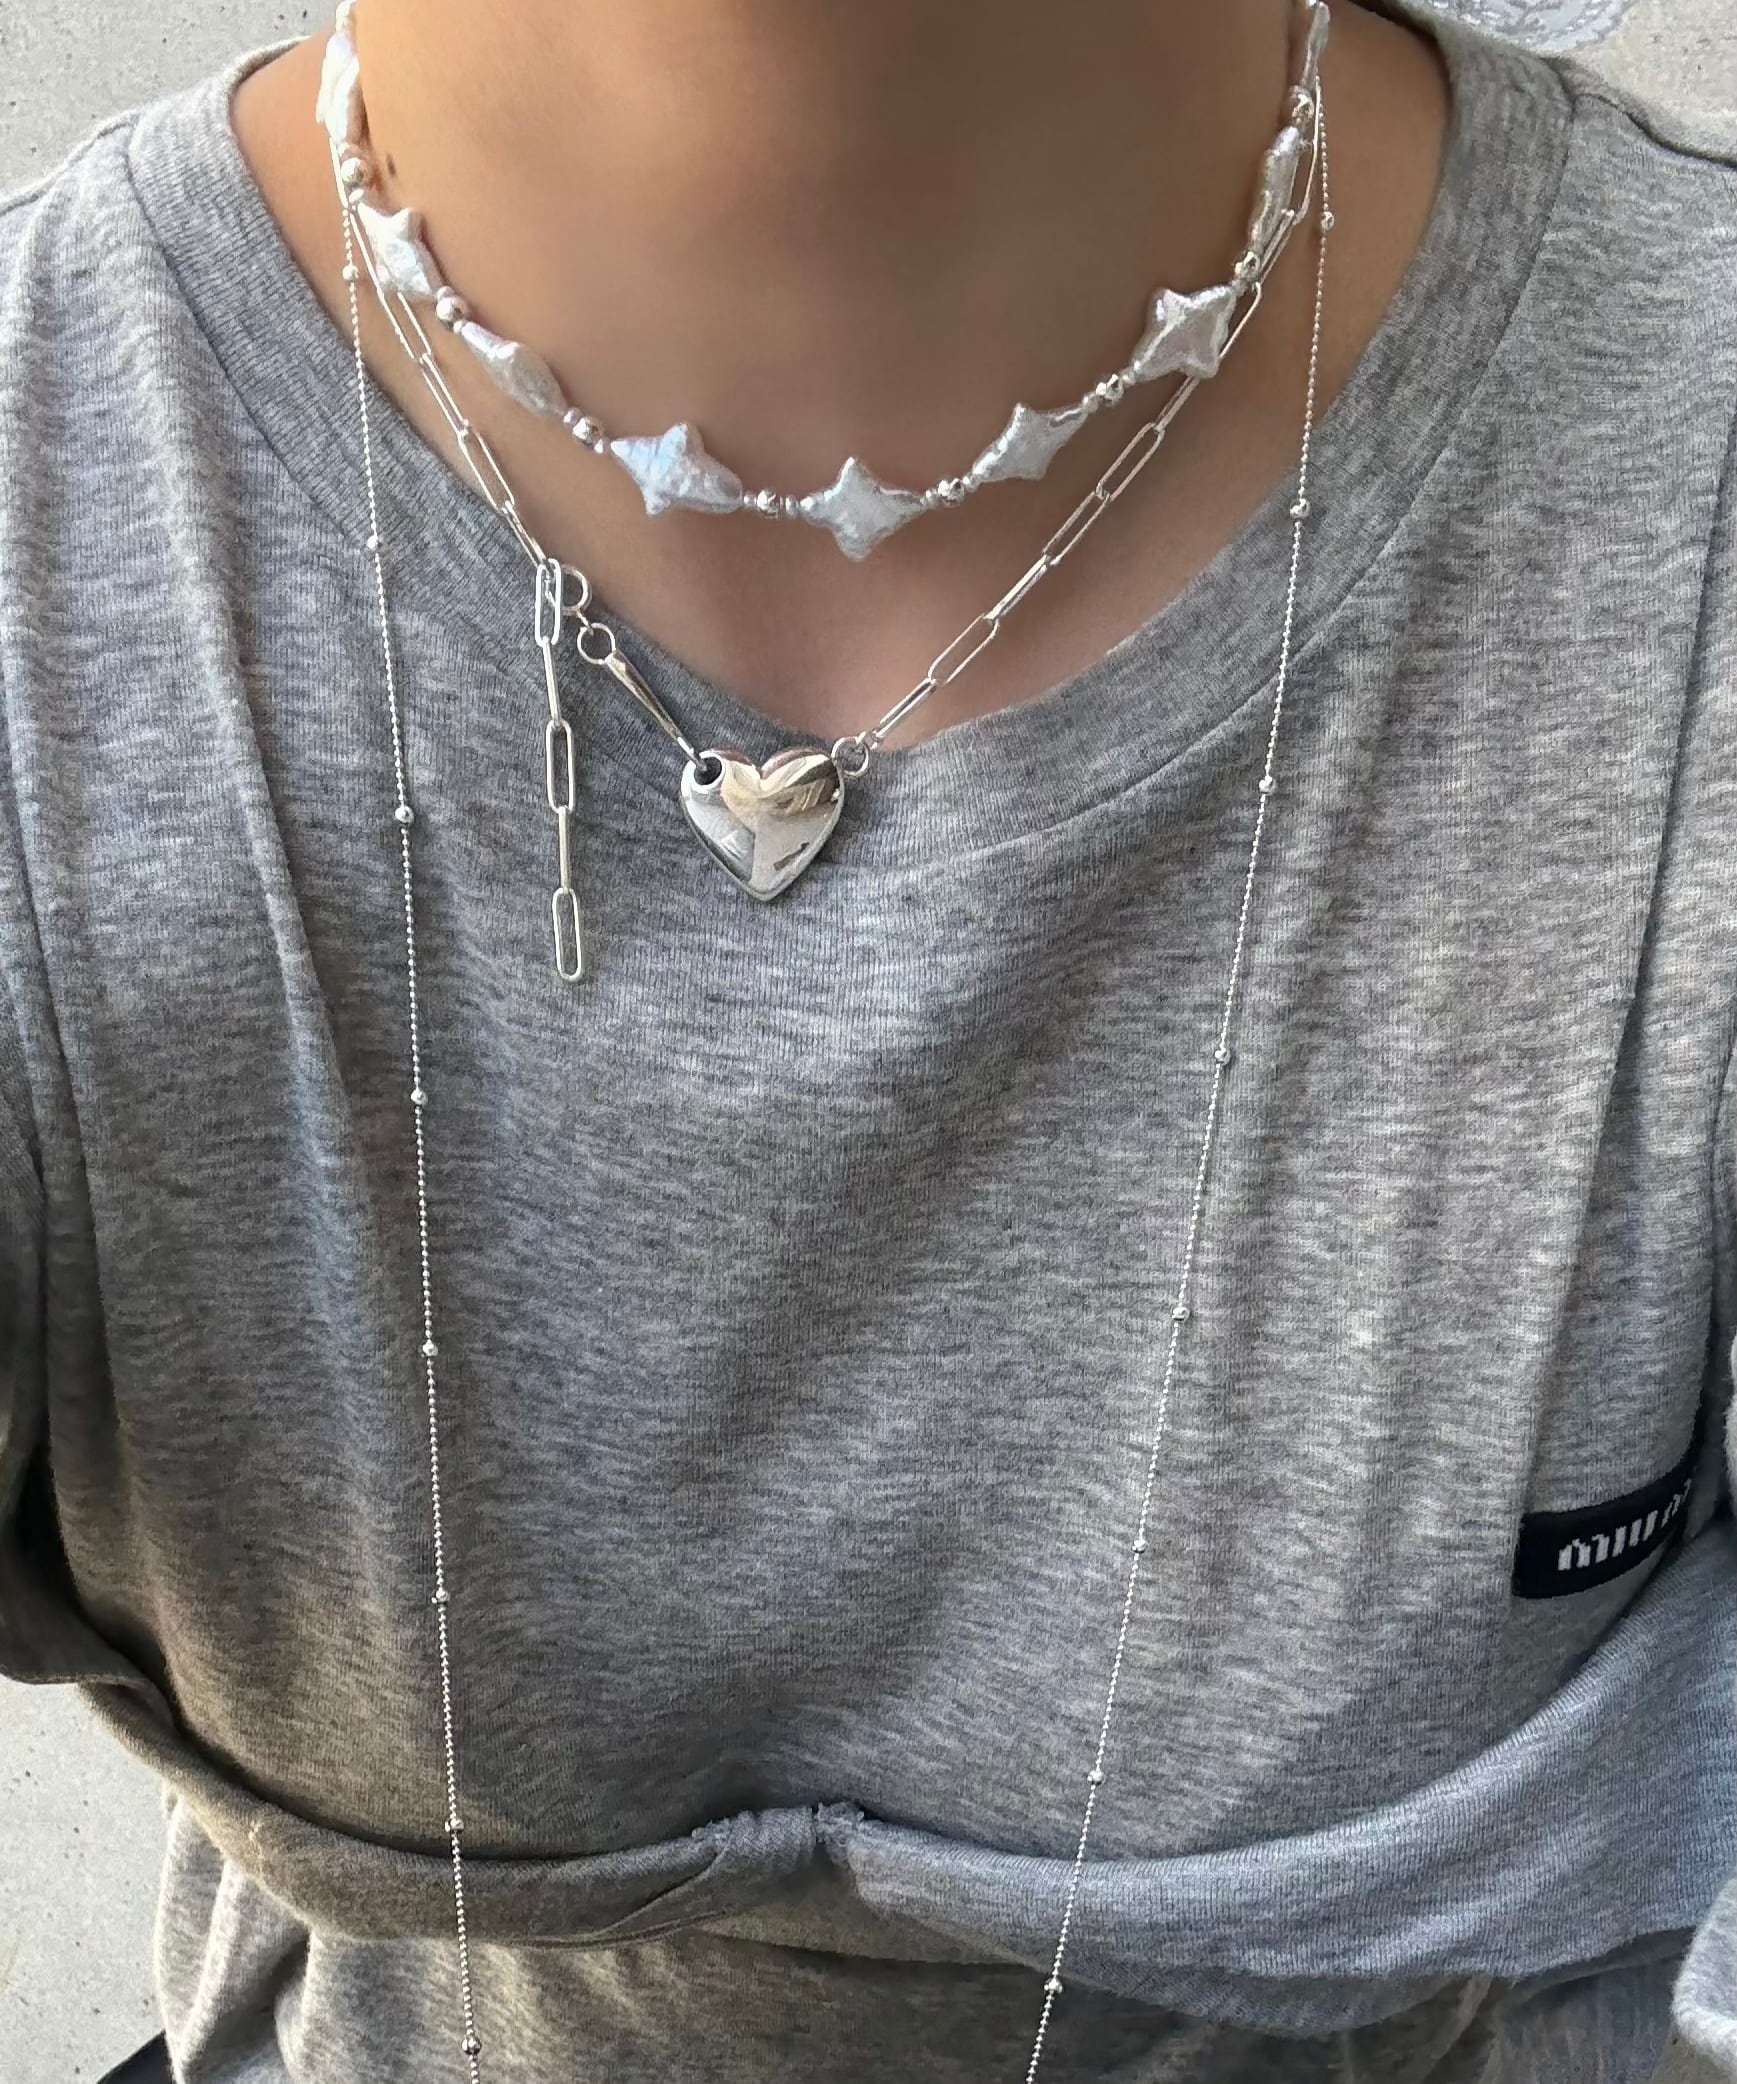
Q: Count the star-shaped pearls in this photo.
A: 9